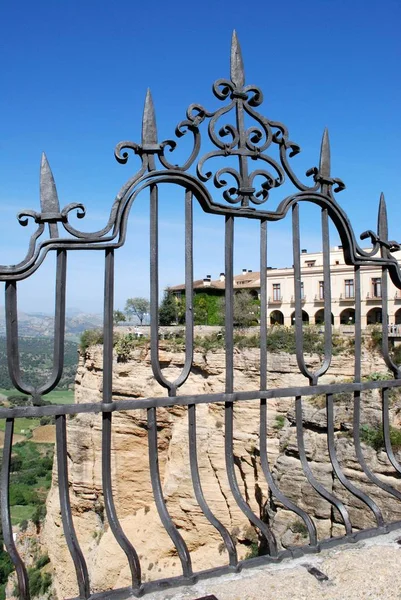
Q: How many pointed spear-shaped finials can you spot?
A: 5